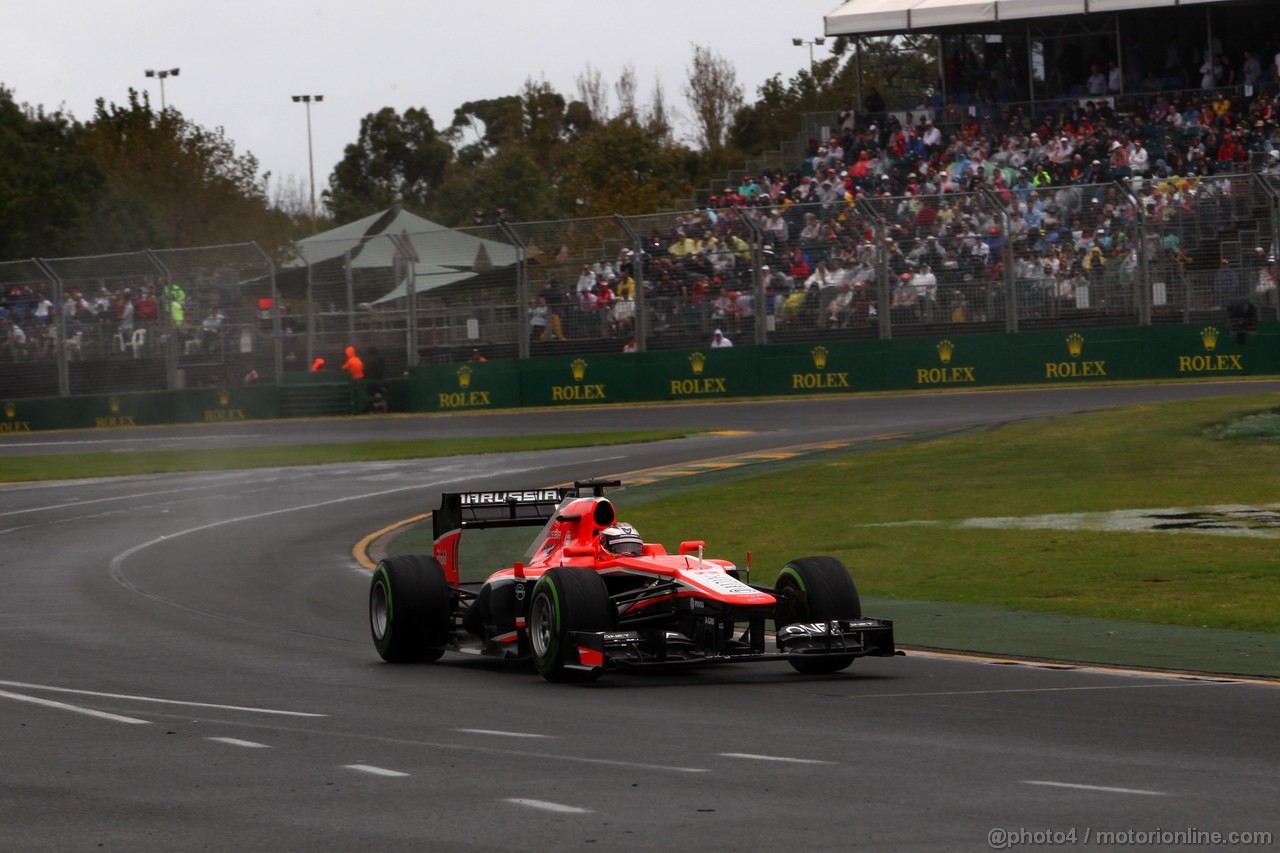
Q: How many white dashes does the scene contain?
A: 6